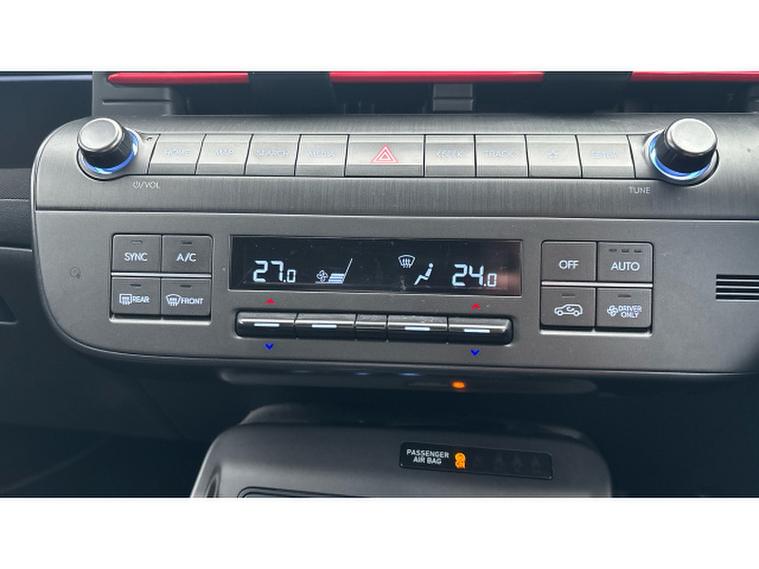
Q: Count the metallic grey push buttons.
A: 9